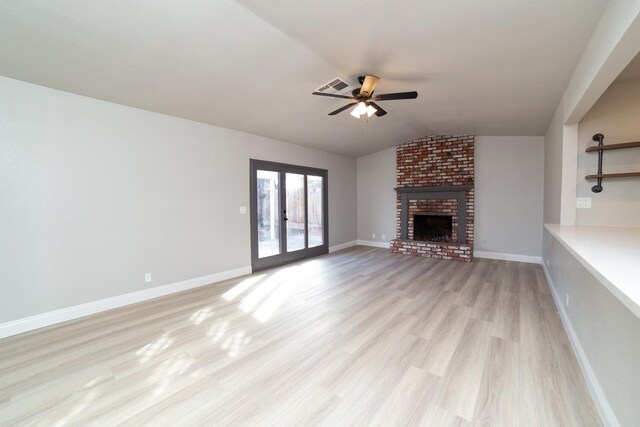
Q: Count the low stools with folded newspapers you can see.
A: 0